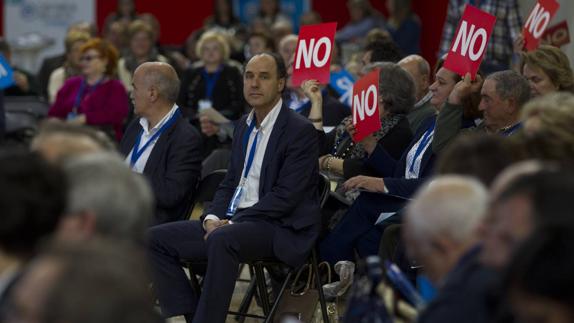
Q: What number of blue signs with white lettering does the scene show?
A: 2